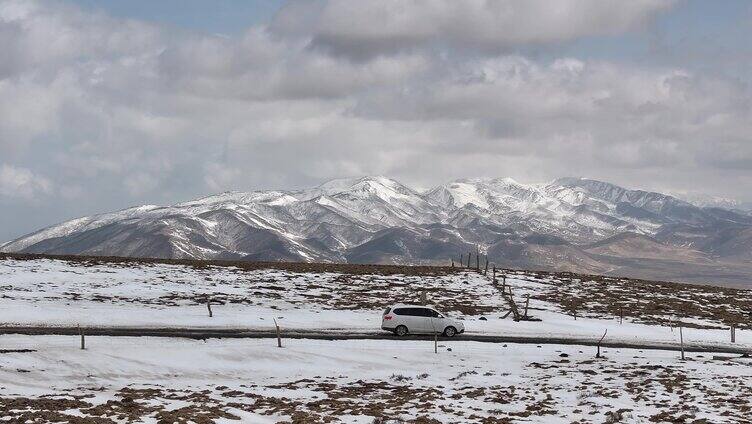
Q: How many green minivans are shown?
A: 0